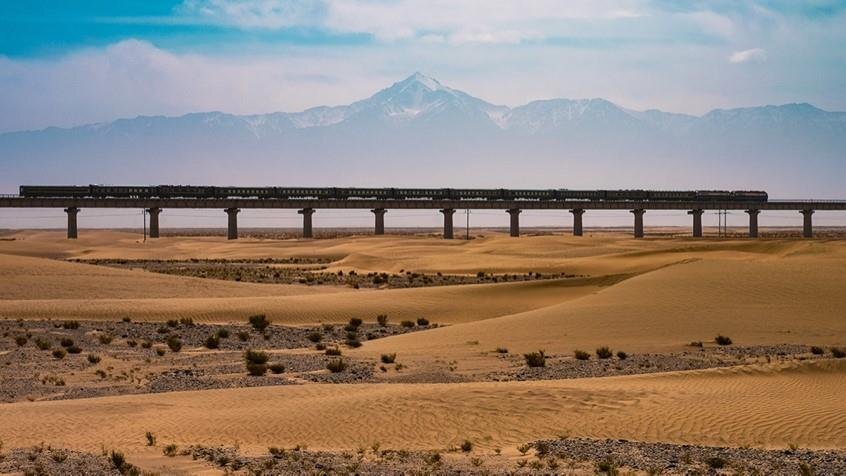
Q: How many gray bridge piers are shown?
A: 12